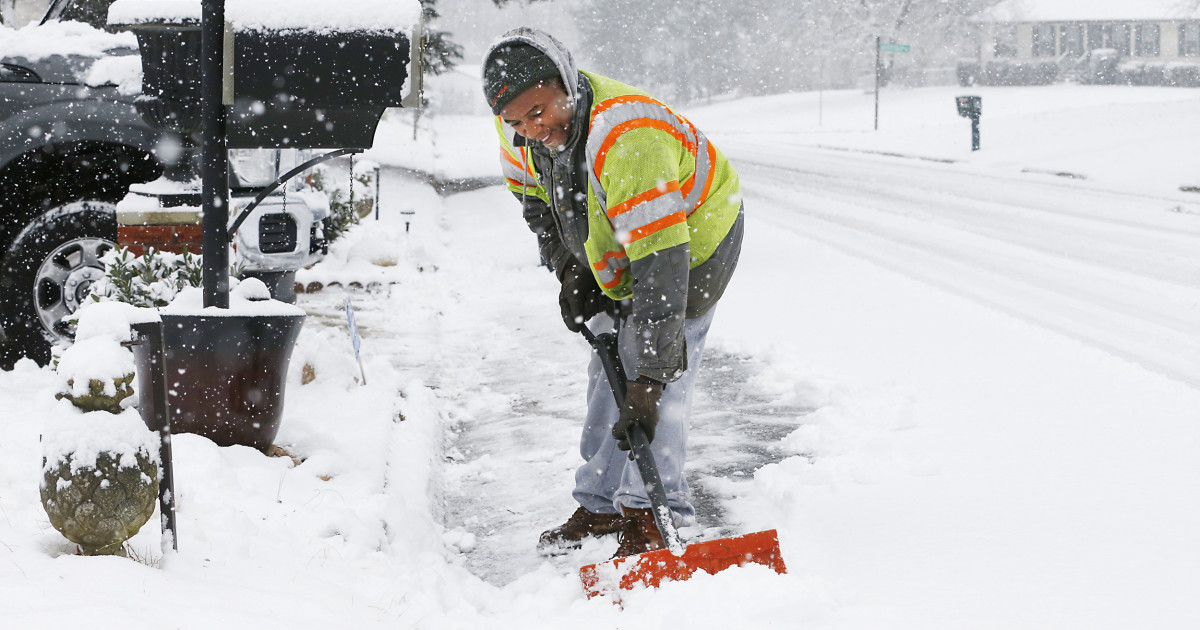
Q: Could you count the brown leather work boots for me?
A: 2